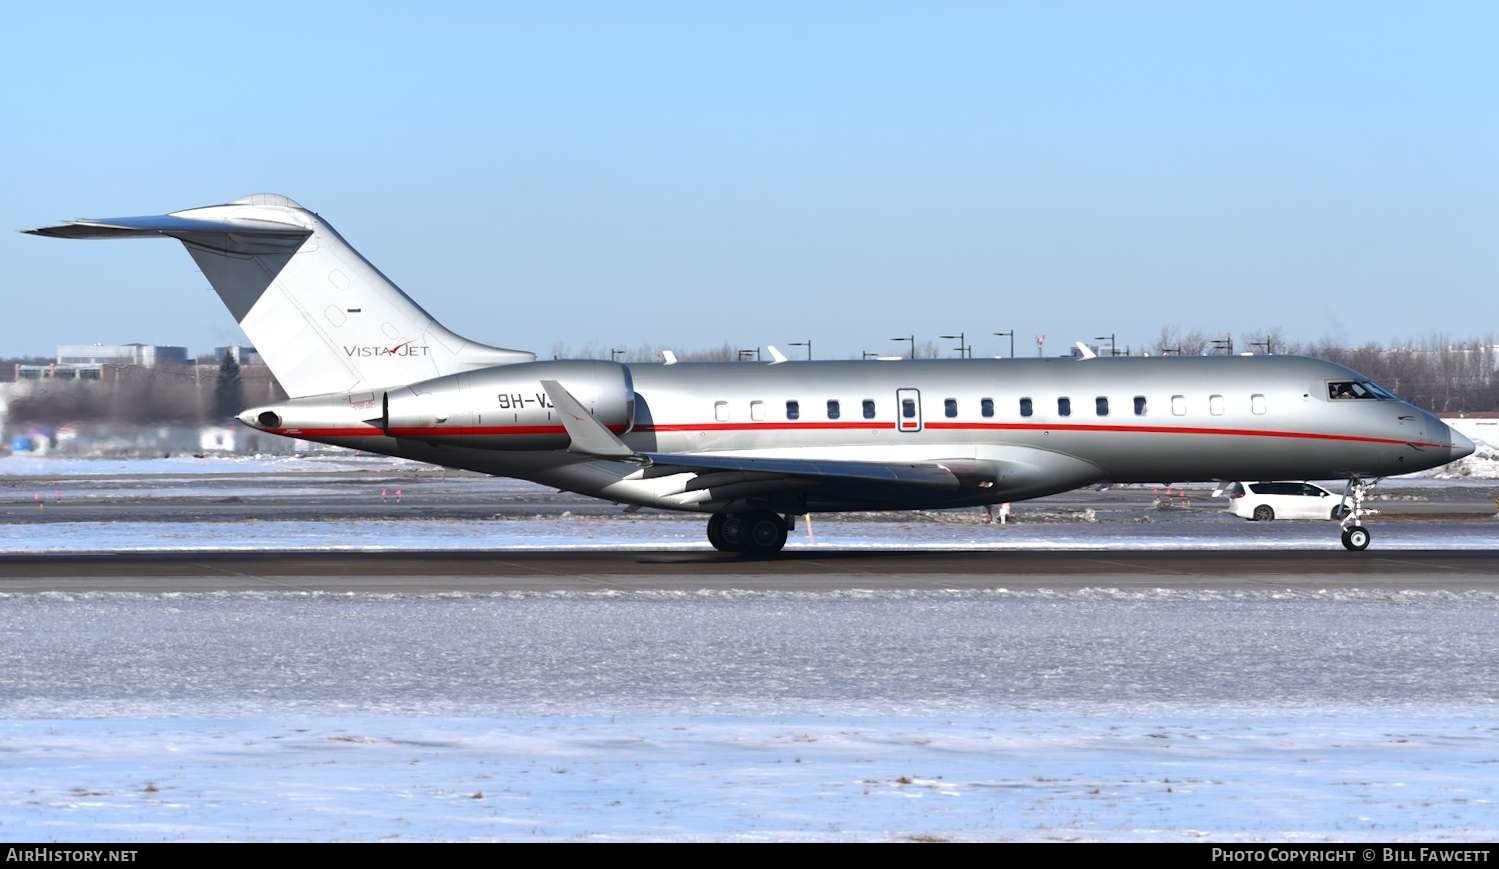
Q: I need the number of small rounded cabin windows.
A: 15